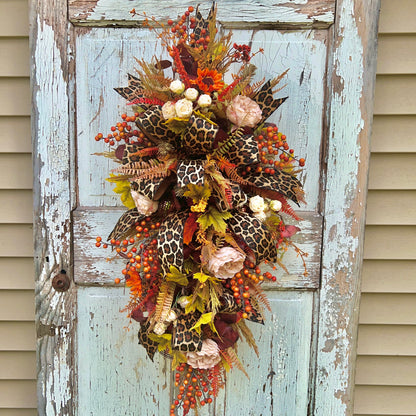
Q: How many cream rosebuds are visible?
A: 11